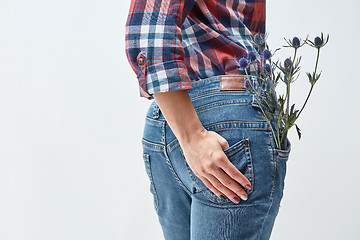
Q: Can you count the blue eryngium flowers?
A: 9